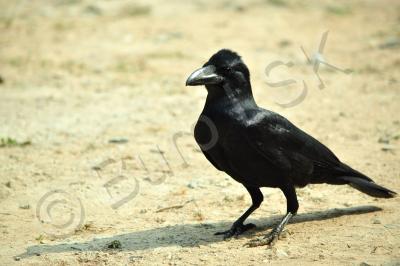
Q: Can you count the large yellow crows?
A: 0